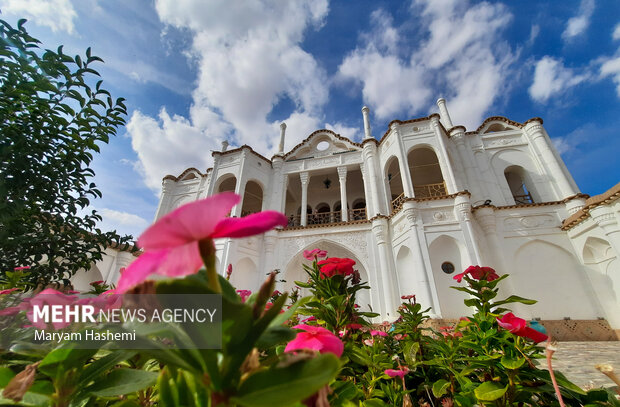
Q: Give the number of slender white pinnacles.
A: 4